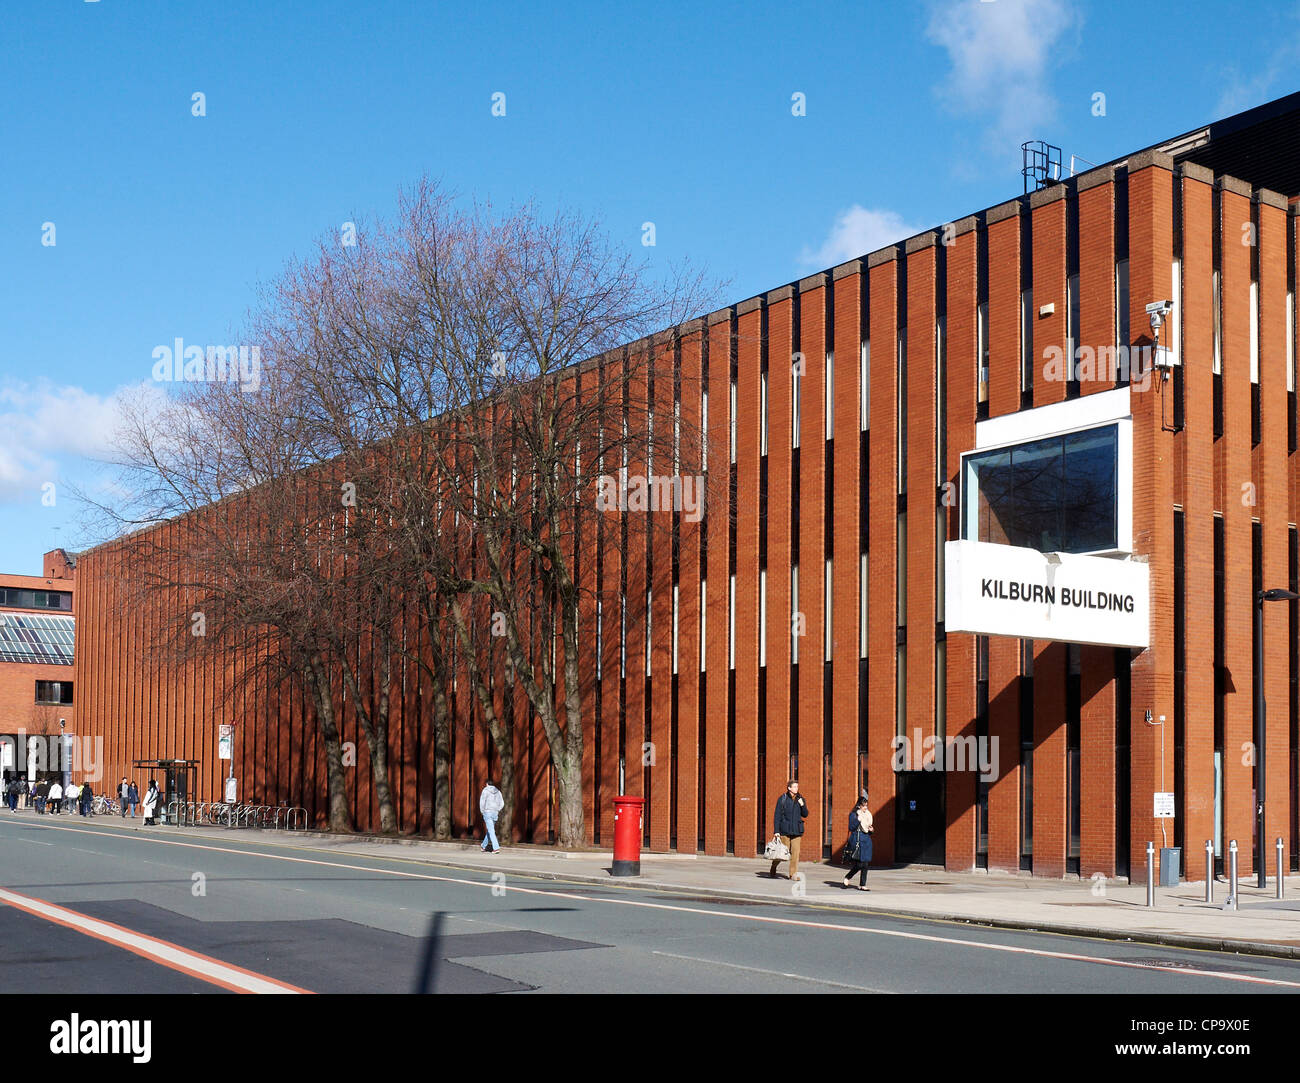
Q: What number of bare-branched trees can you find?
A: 5